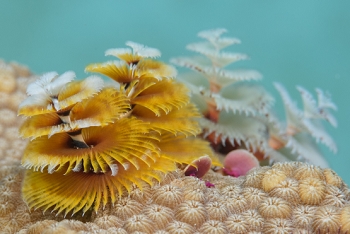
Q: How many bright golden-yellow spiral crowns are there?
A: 2